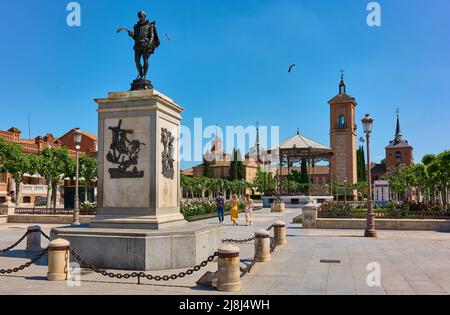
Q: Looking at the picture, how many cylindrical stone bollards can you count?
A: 5